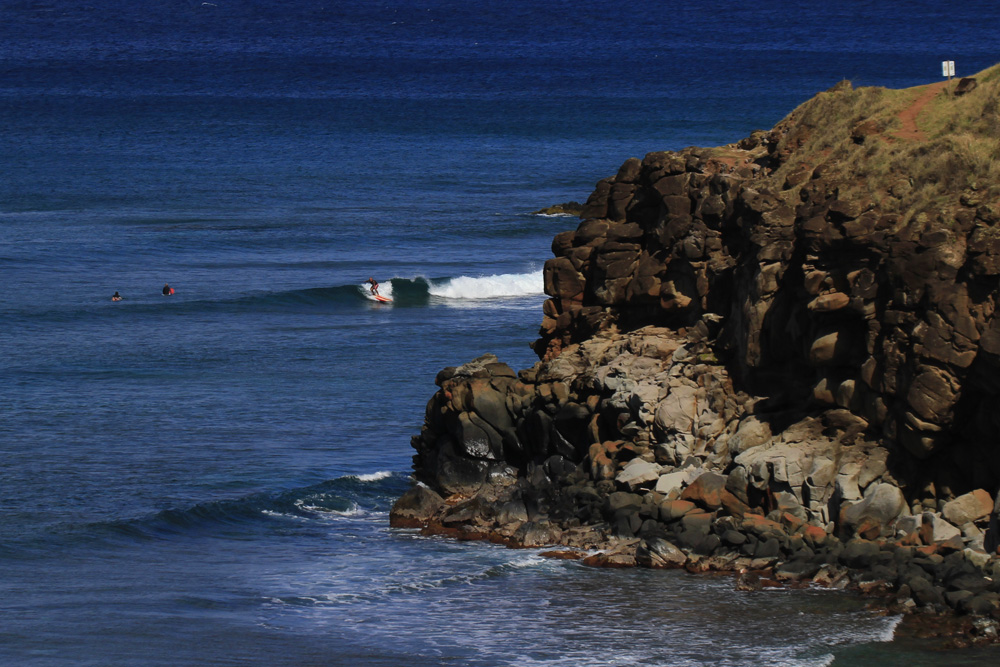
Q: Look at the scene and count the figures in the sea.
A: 3